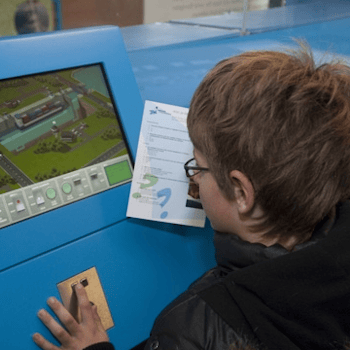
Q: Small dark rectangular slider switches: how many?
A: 2